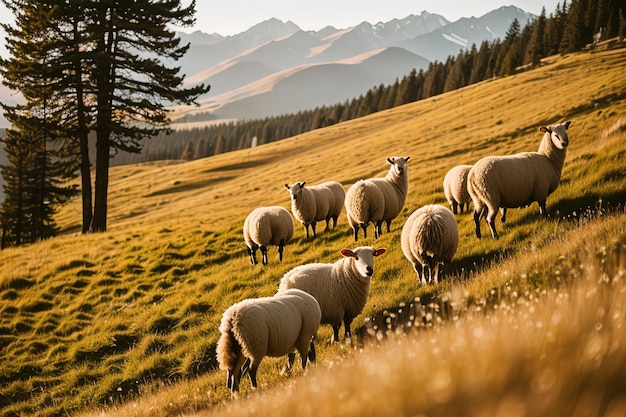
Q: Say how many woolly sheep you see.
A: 8